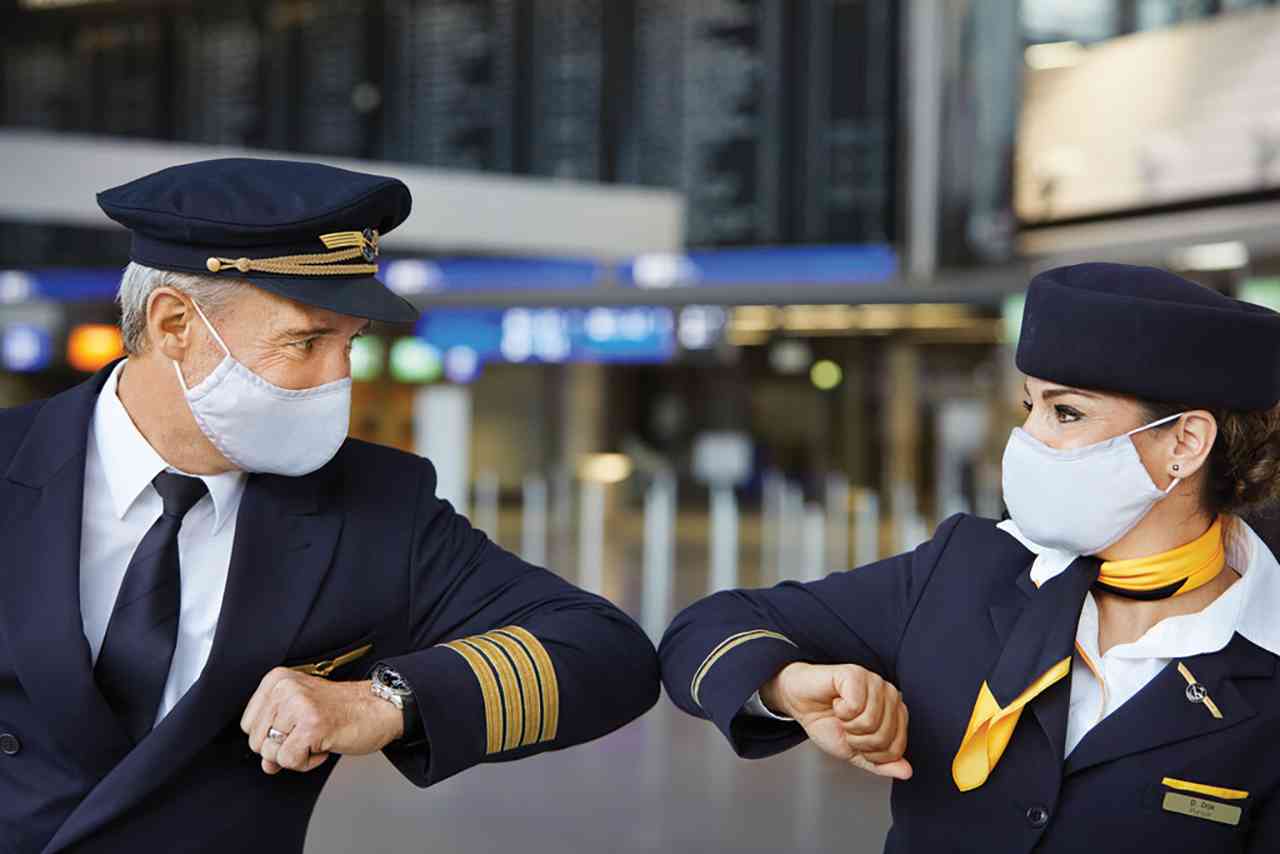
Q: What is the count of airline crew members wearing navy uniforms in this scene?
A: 2